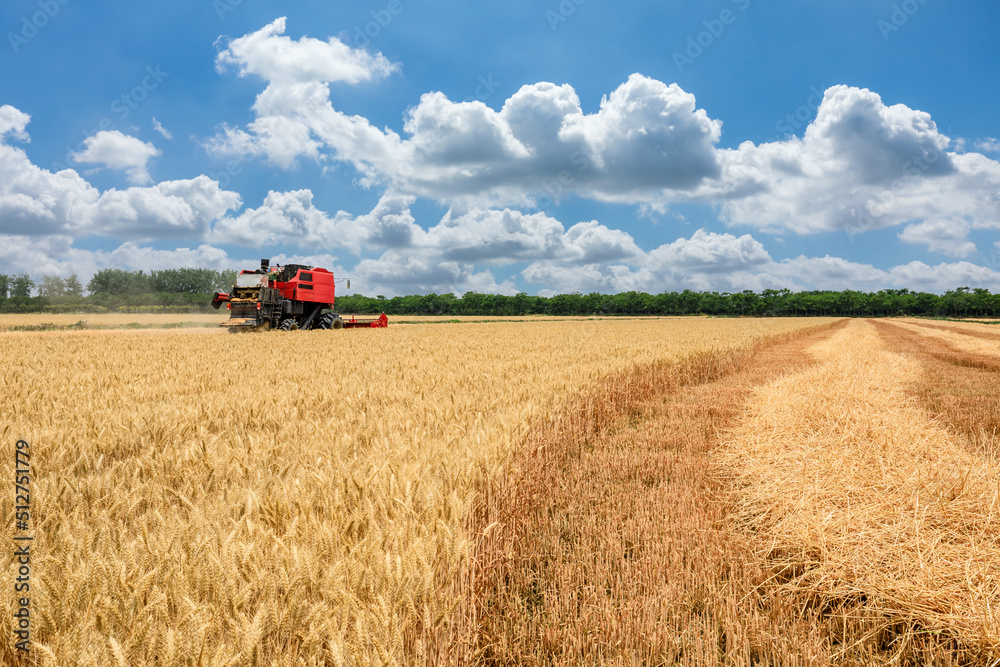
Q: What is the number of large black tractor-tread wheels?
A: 2